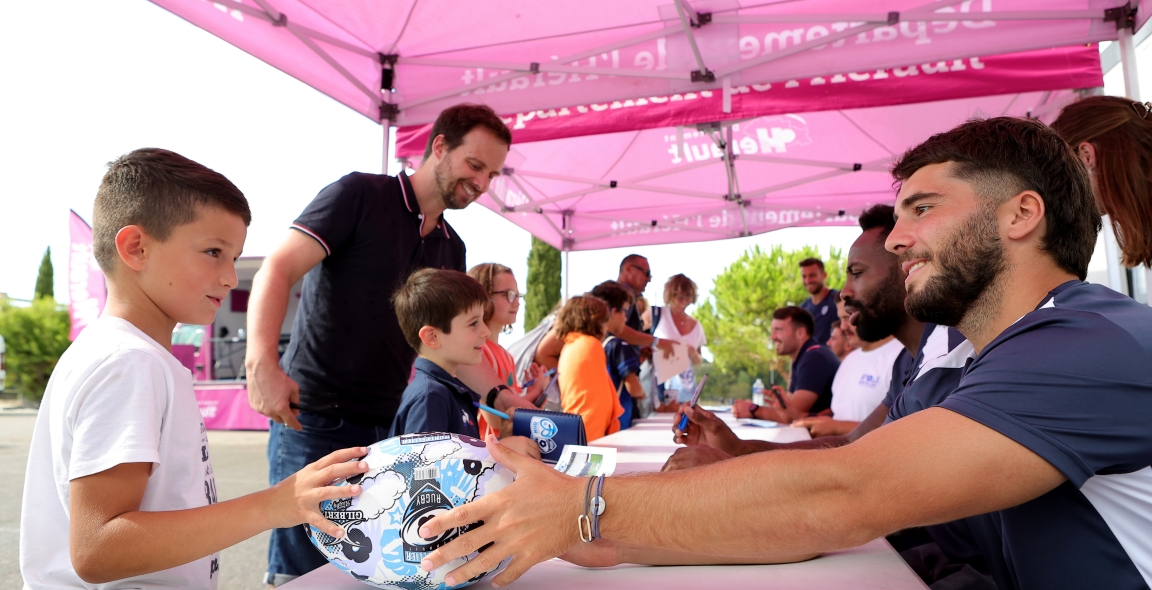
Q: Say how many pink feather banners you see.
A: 1